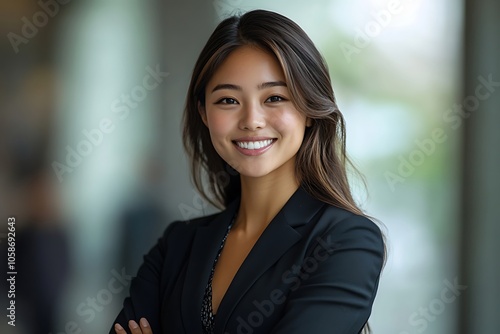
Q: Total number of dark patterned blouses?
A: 1